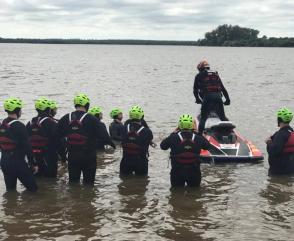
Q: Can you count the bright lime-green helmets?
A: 9